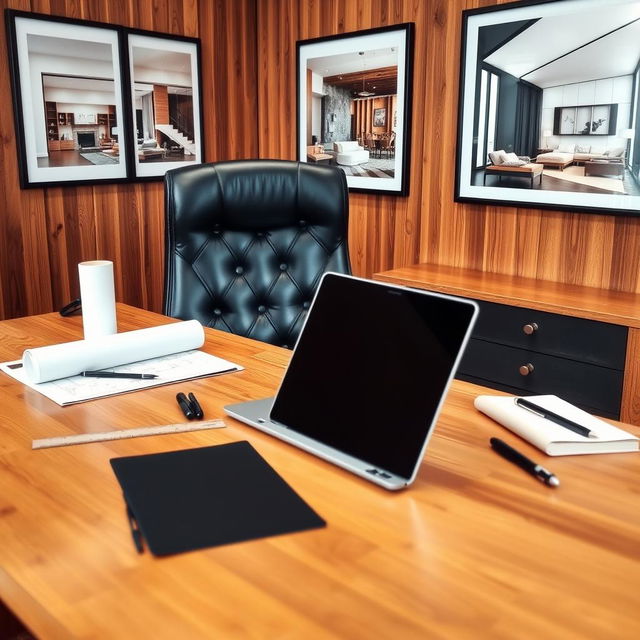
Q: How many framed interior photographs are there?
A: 4